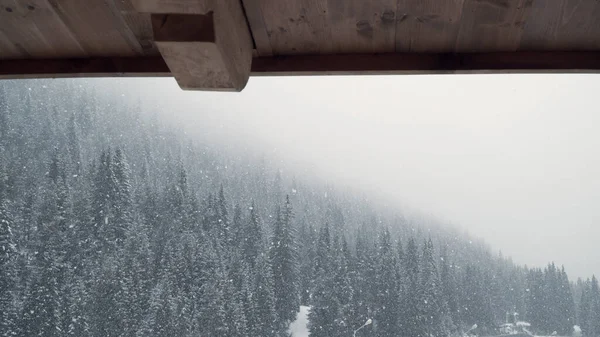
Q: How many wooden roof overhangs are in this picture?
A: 1